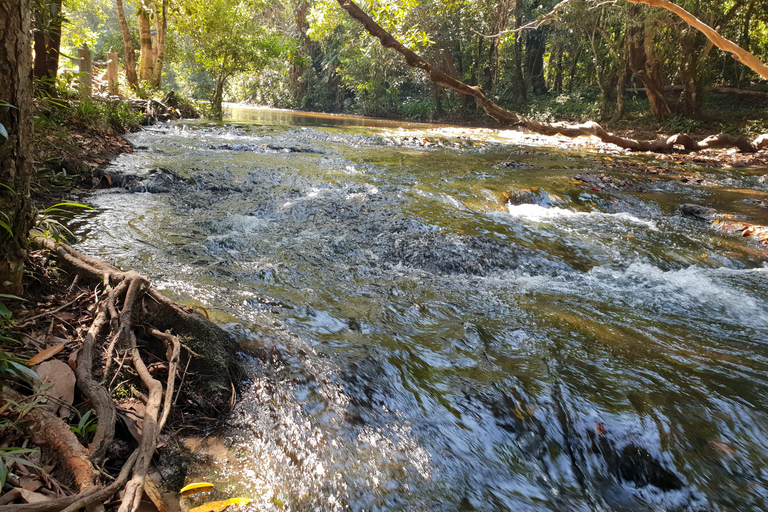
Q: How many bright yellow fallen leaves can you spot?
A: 2